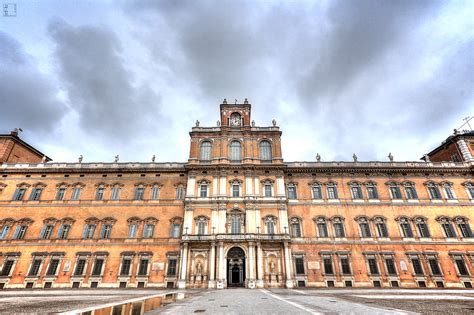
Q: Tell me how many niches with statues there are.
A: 2